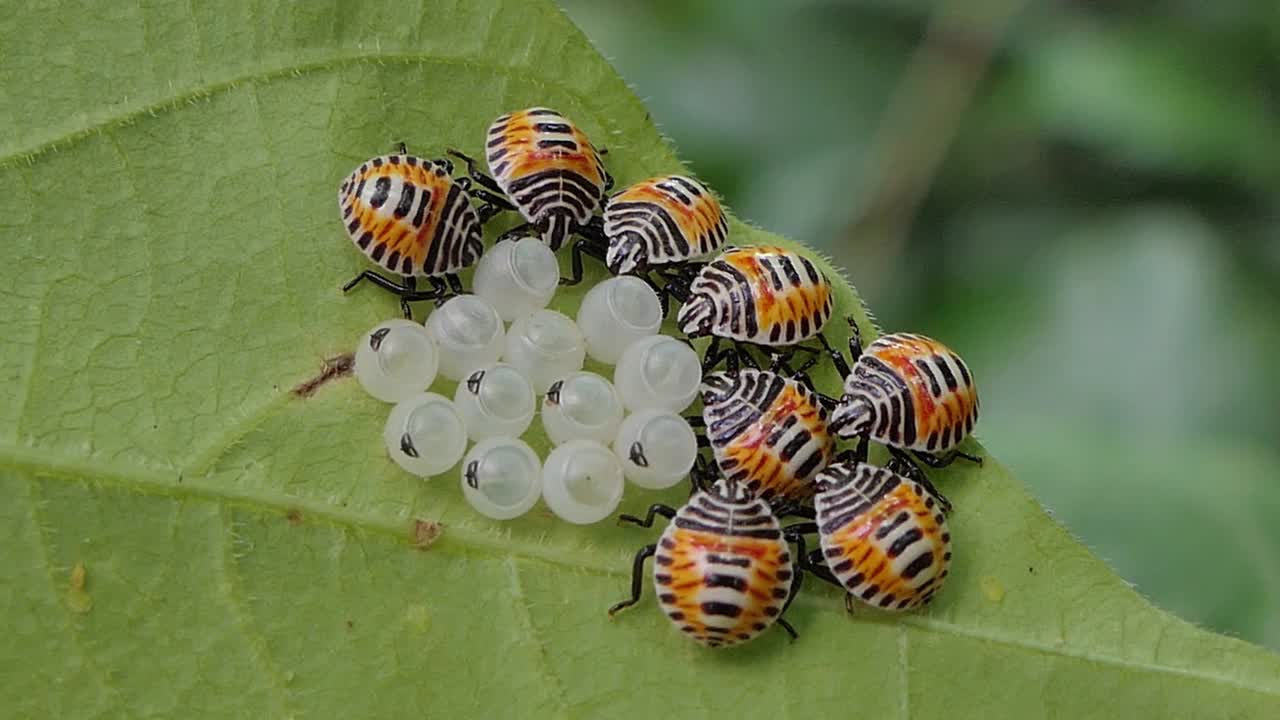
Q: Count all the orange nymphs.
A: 8